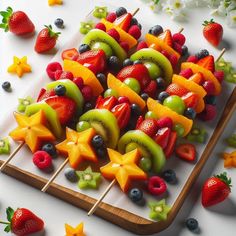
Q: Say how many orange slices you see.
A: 7